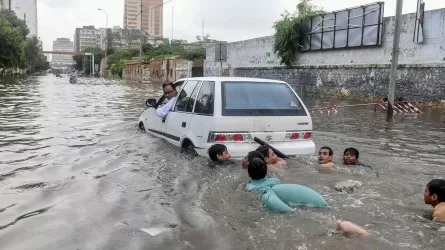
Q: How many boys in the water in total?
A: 7